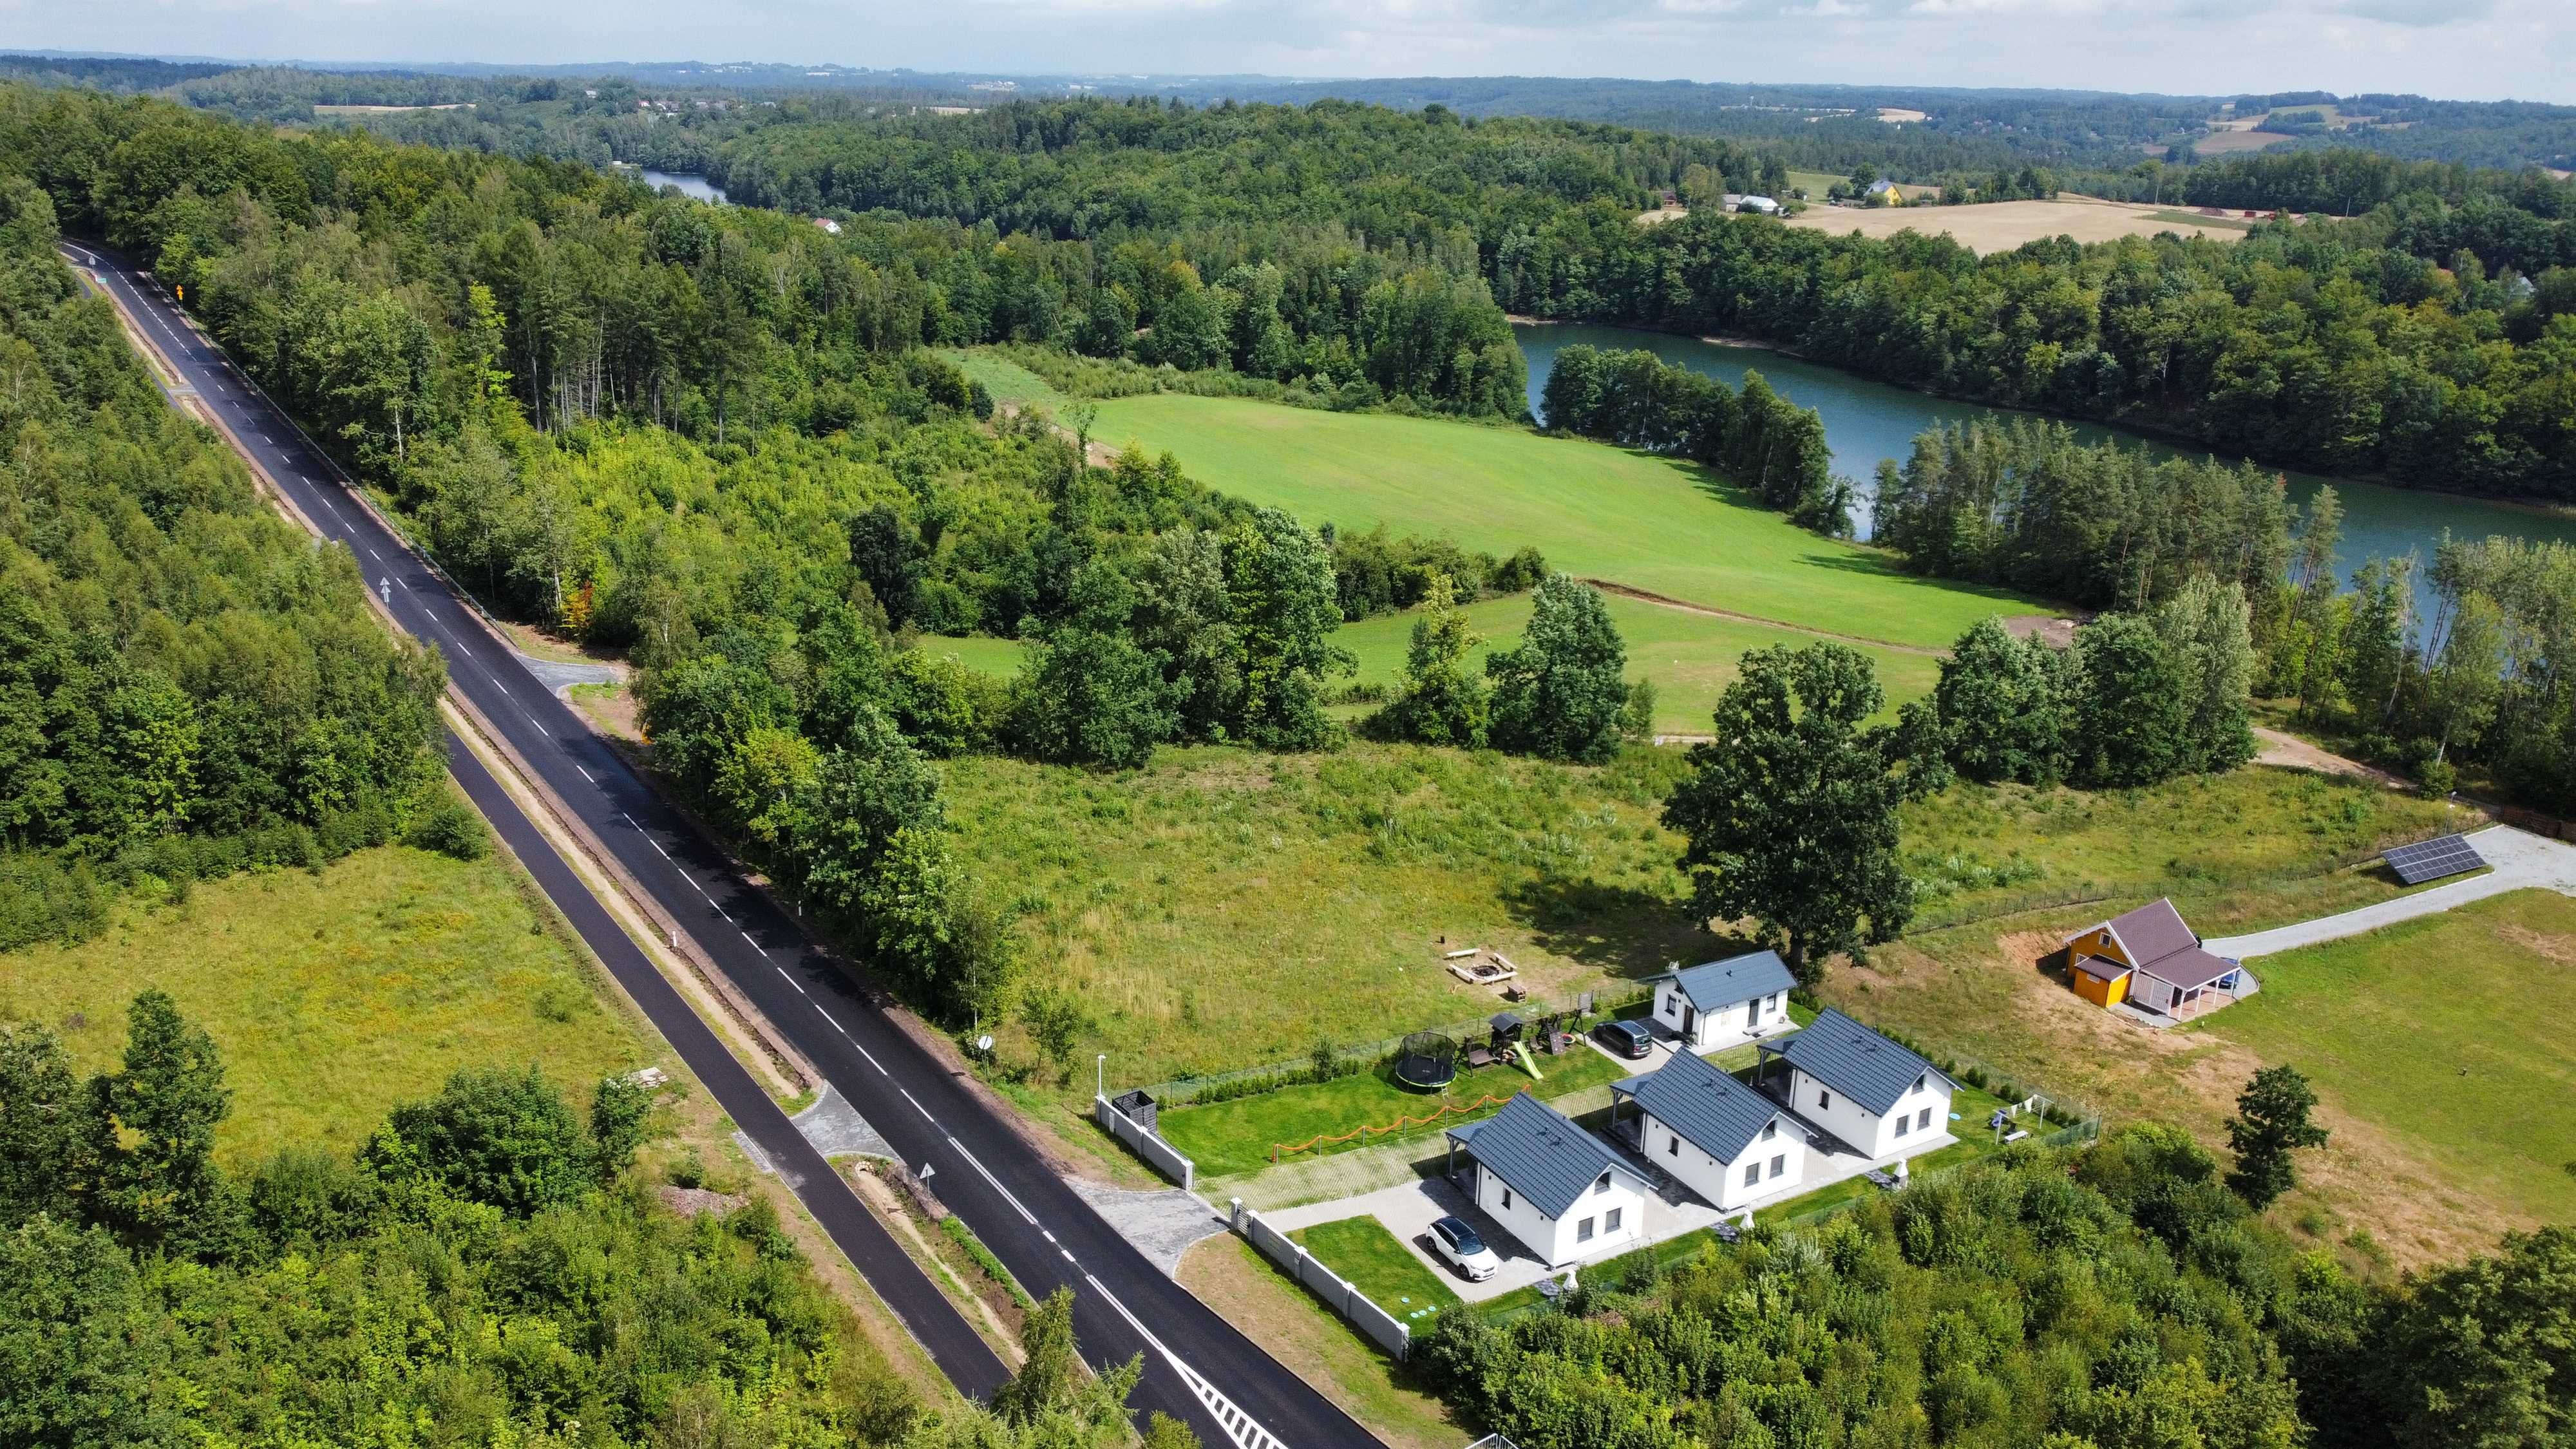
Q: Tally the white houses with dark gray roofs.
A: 4